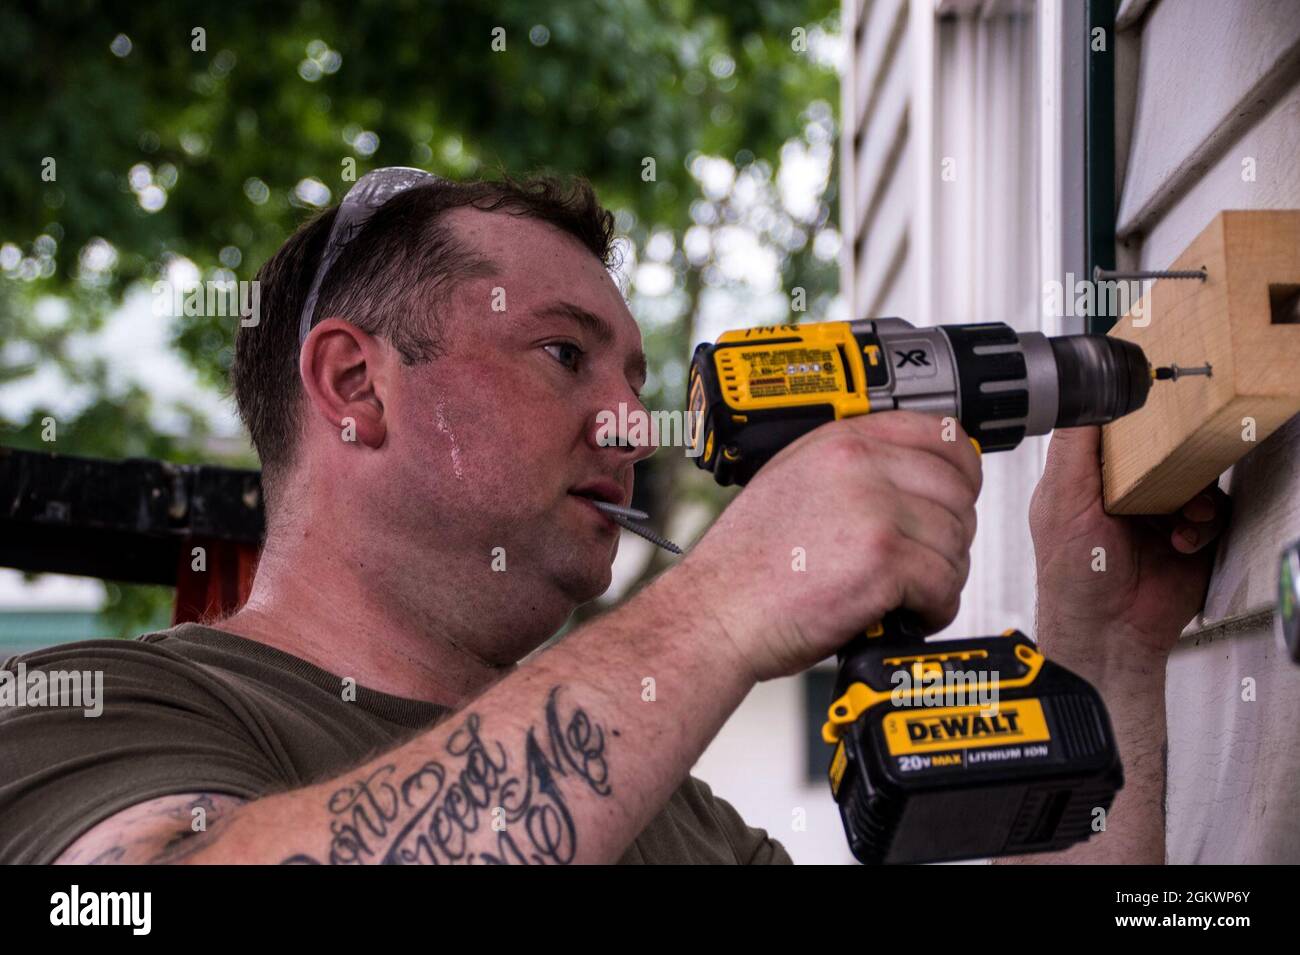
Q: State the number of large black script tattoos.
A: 1